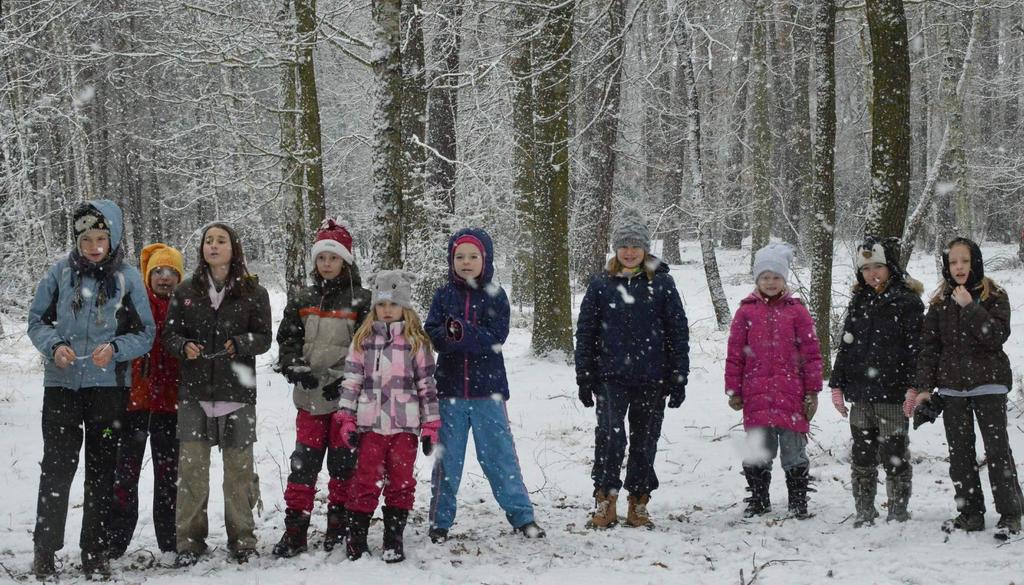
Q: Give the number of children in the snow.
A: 10